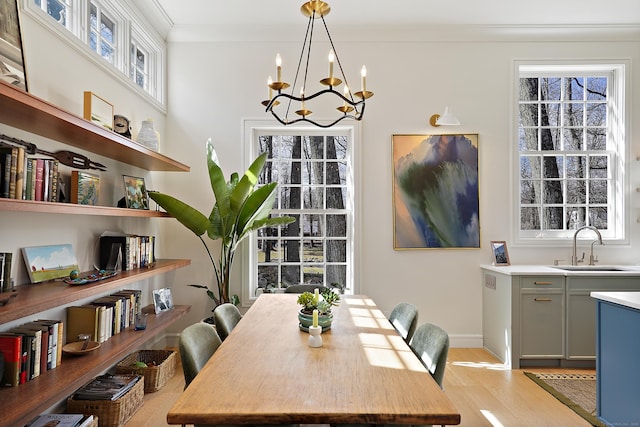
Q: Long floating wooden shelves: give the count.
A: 4